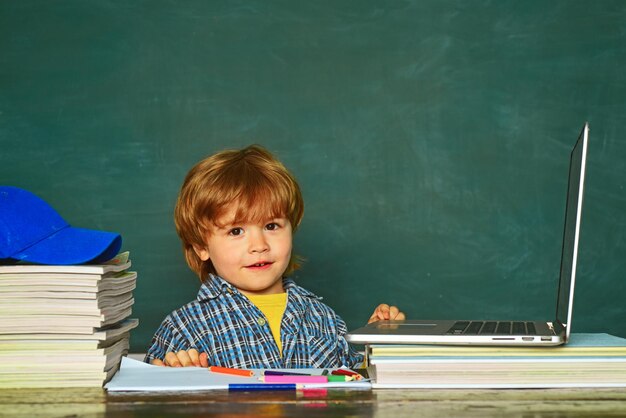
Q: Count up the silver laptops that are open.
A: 1